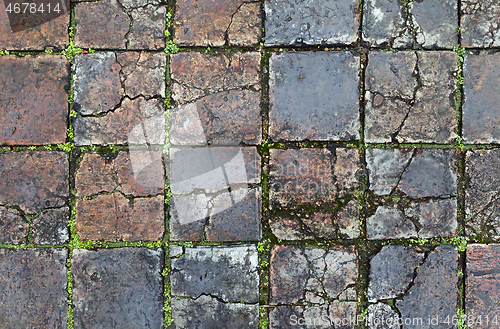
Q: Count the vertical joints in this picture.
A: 5